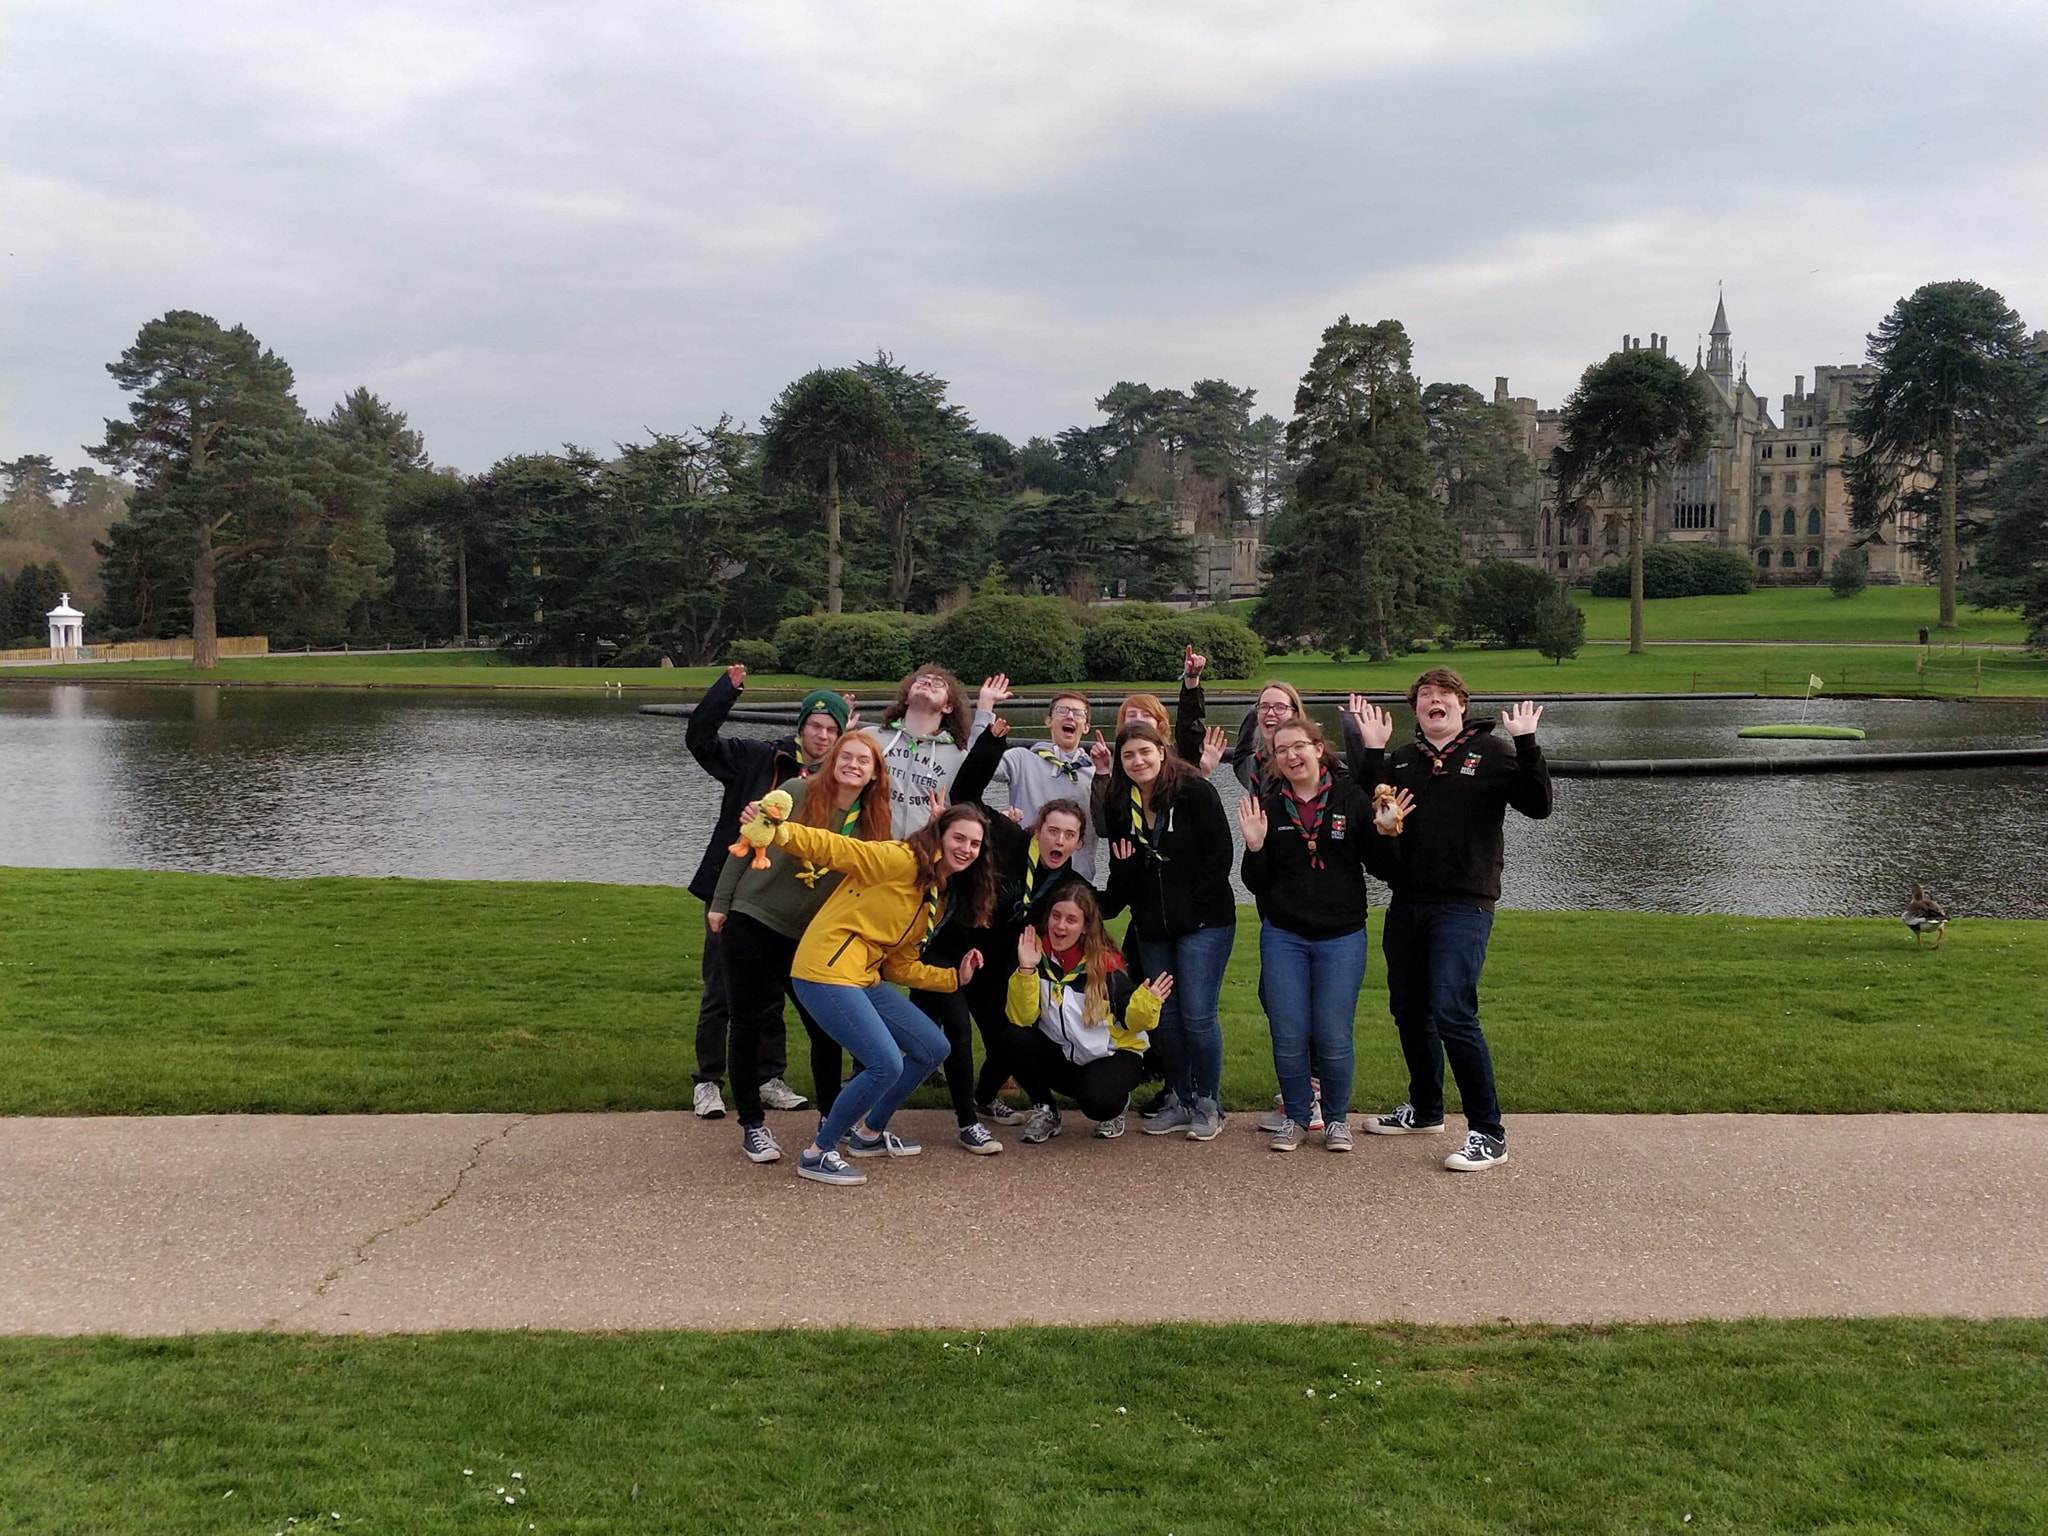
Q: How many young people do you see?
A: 12